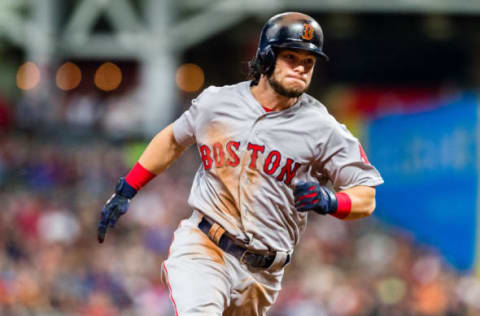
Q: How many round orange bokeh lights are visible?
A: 4